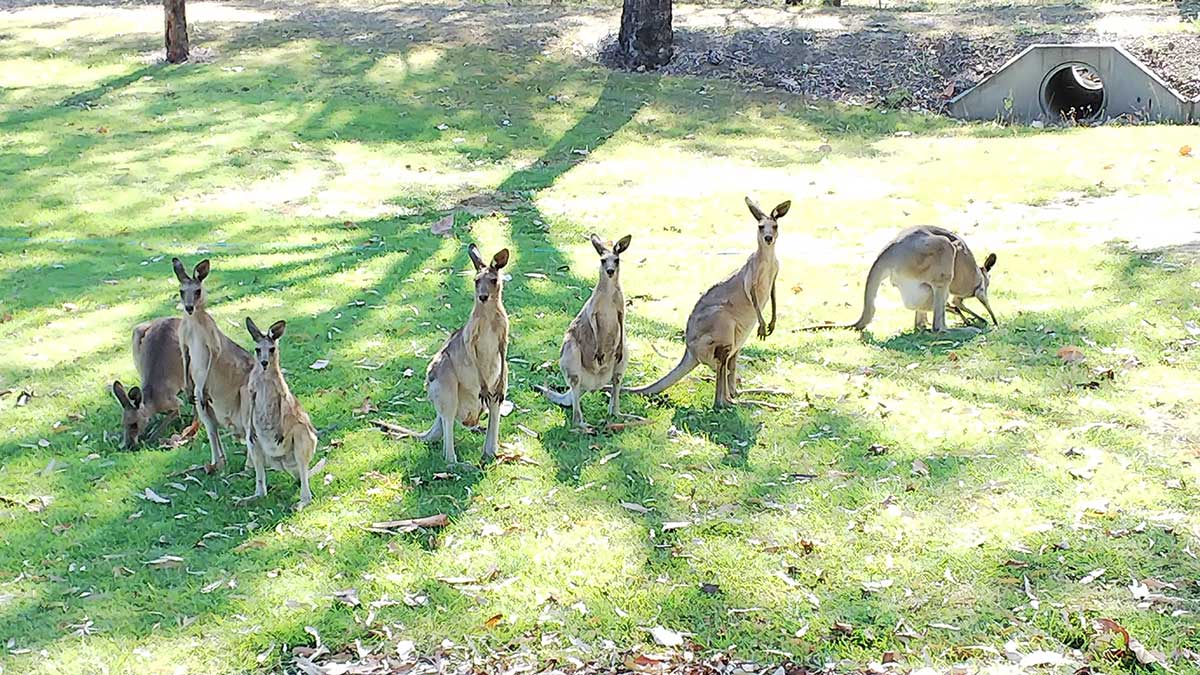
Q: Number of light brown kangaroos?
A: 7